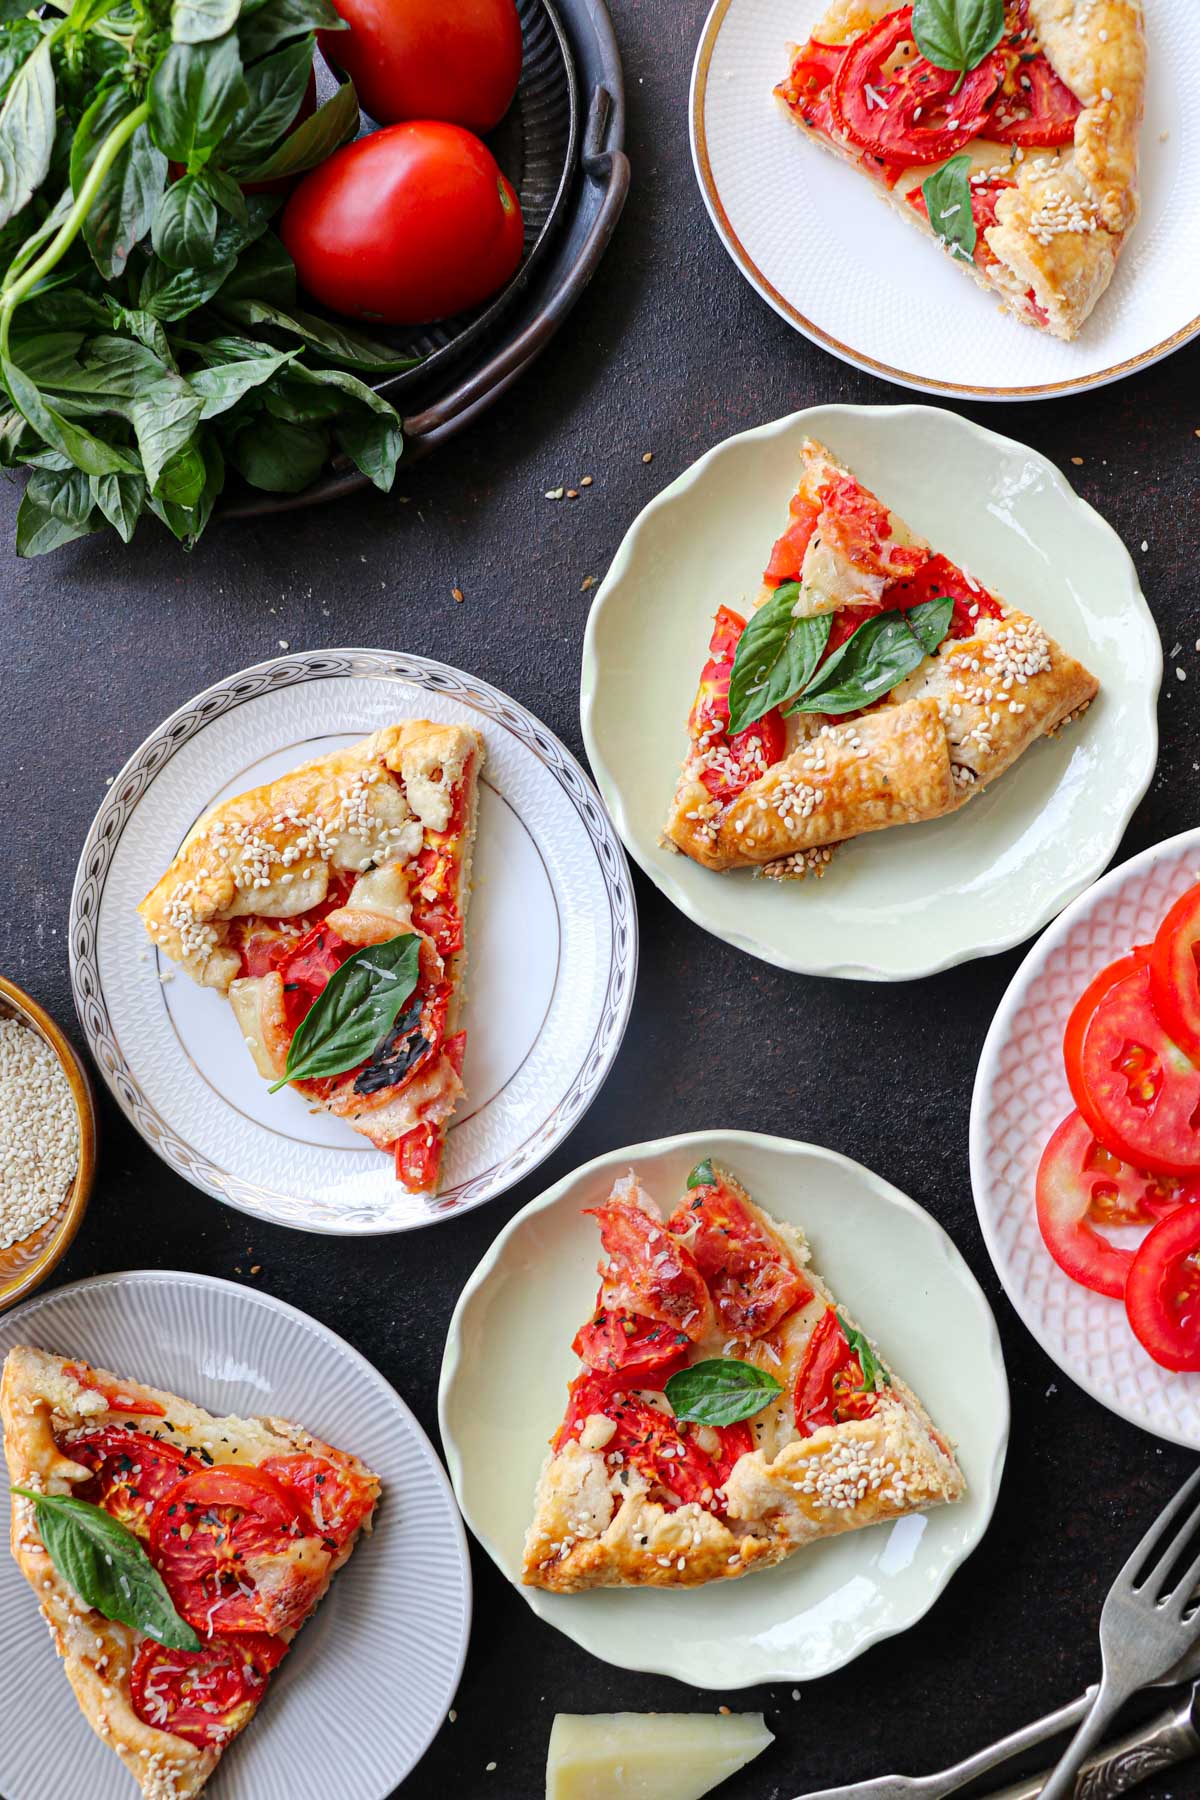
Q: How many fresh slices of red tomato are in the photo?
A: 4